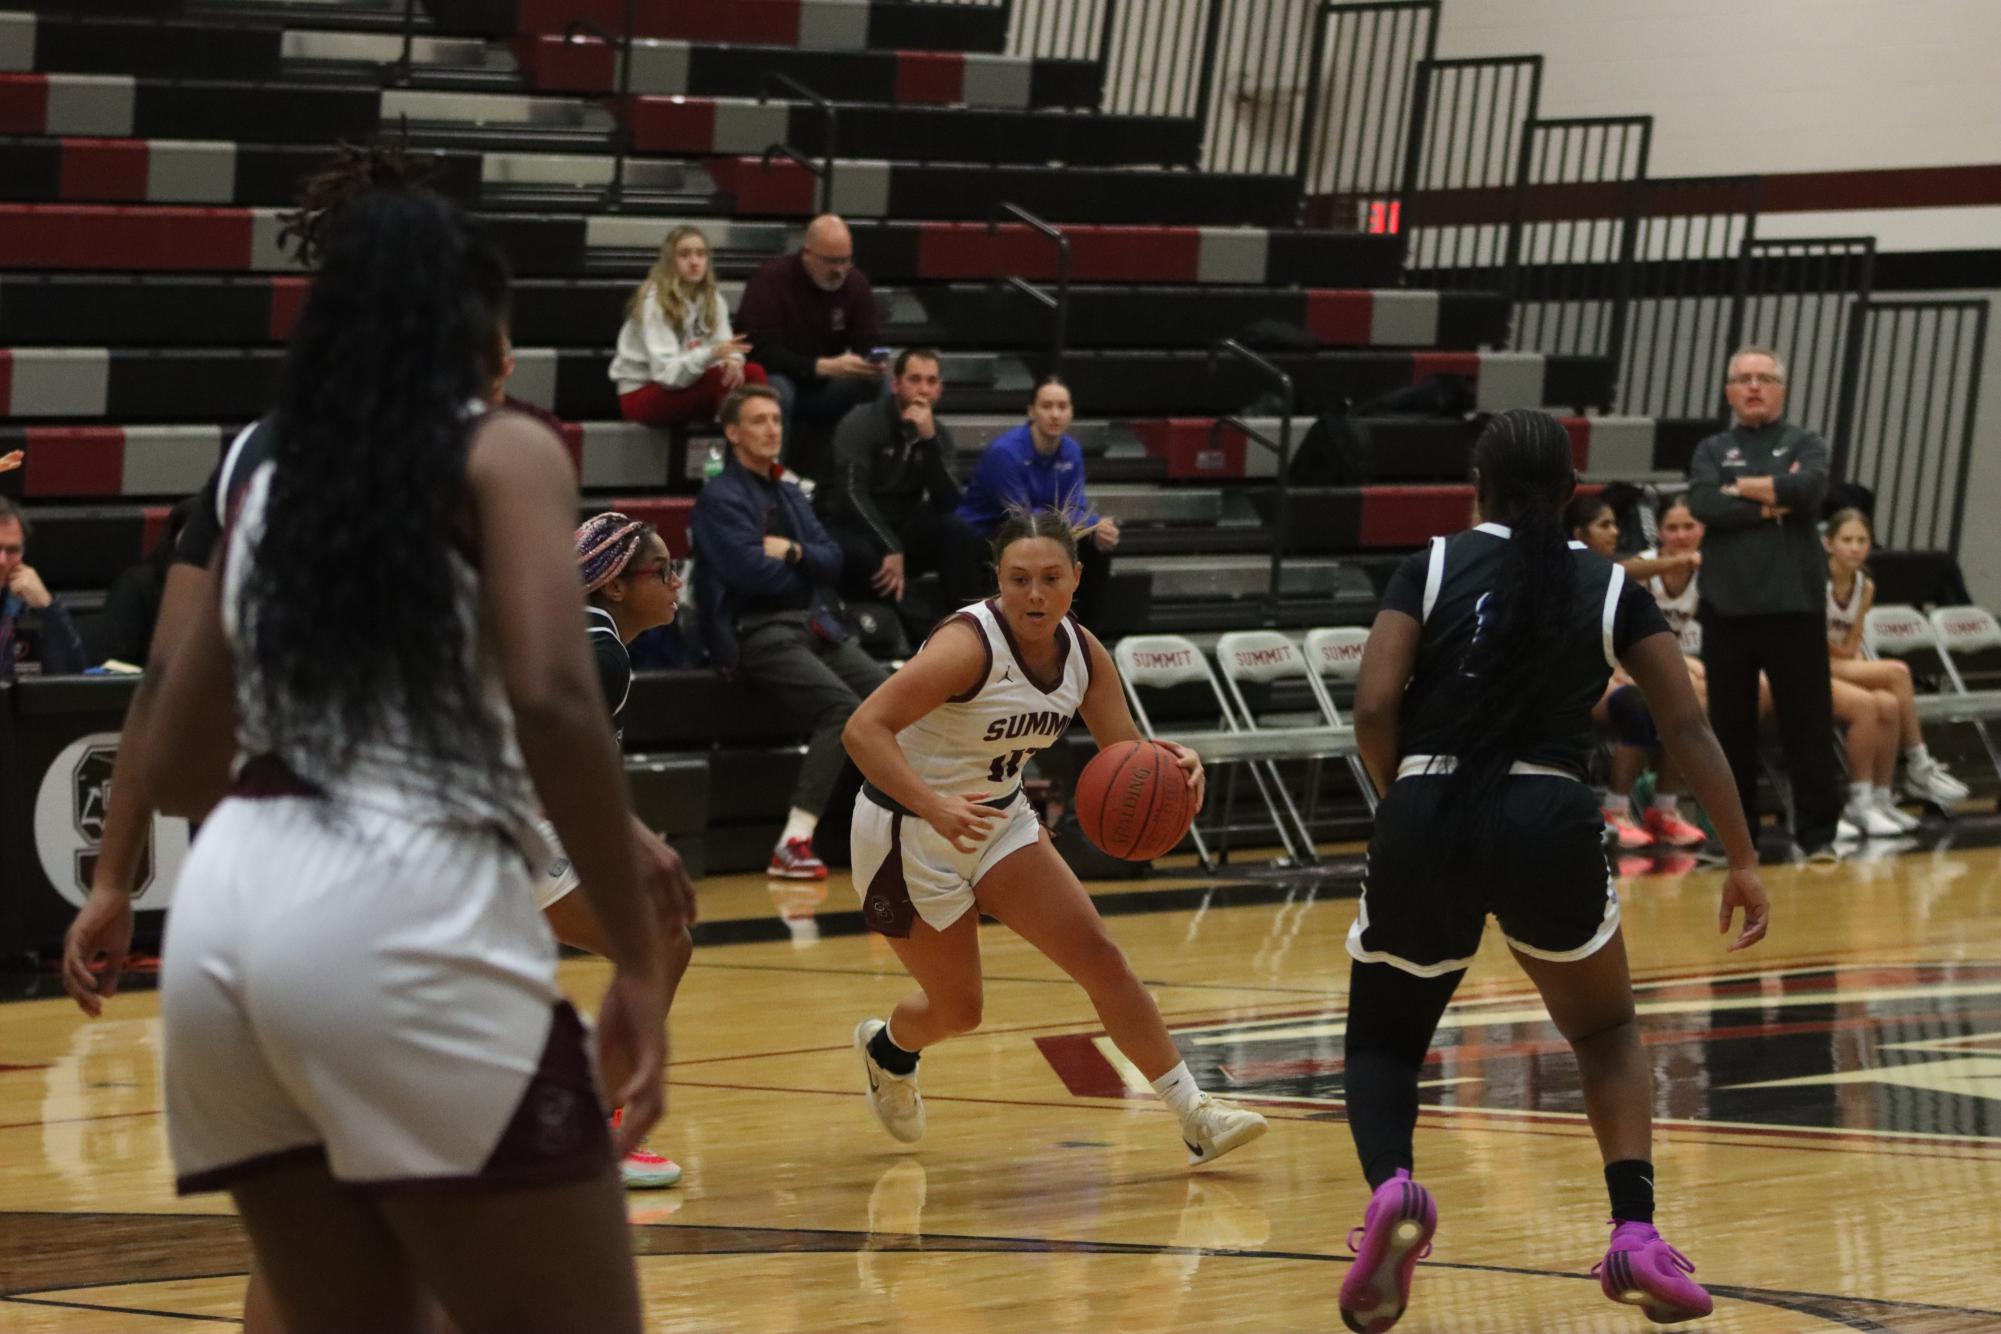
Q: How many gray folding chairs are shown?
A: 5